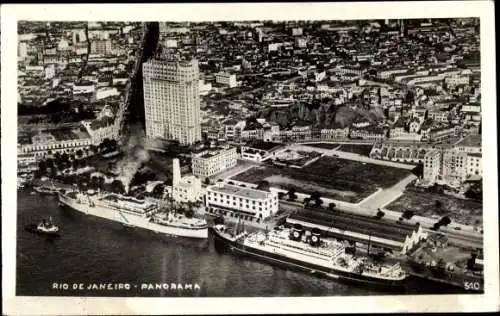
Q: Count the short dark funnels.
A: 2